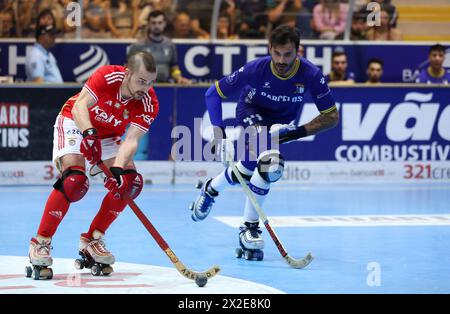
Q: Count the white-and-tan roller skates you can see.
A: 2